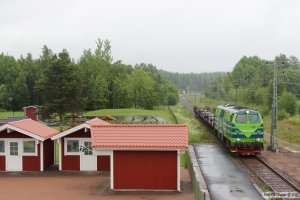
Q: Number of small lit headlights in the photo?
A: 3